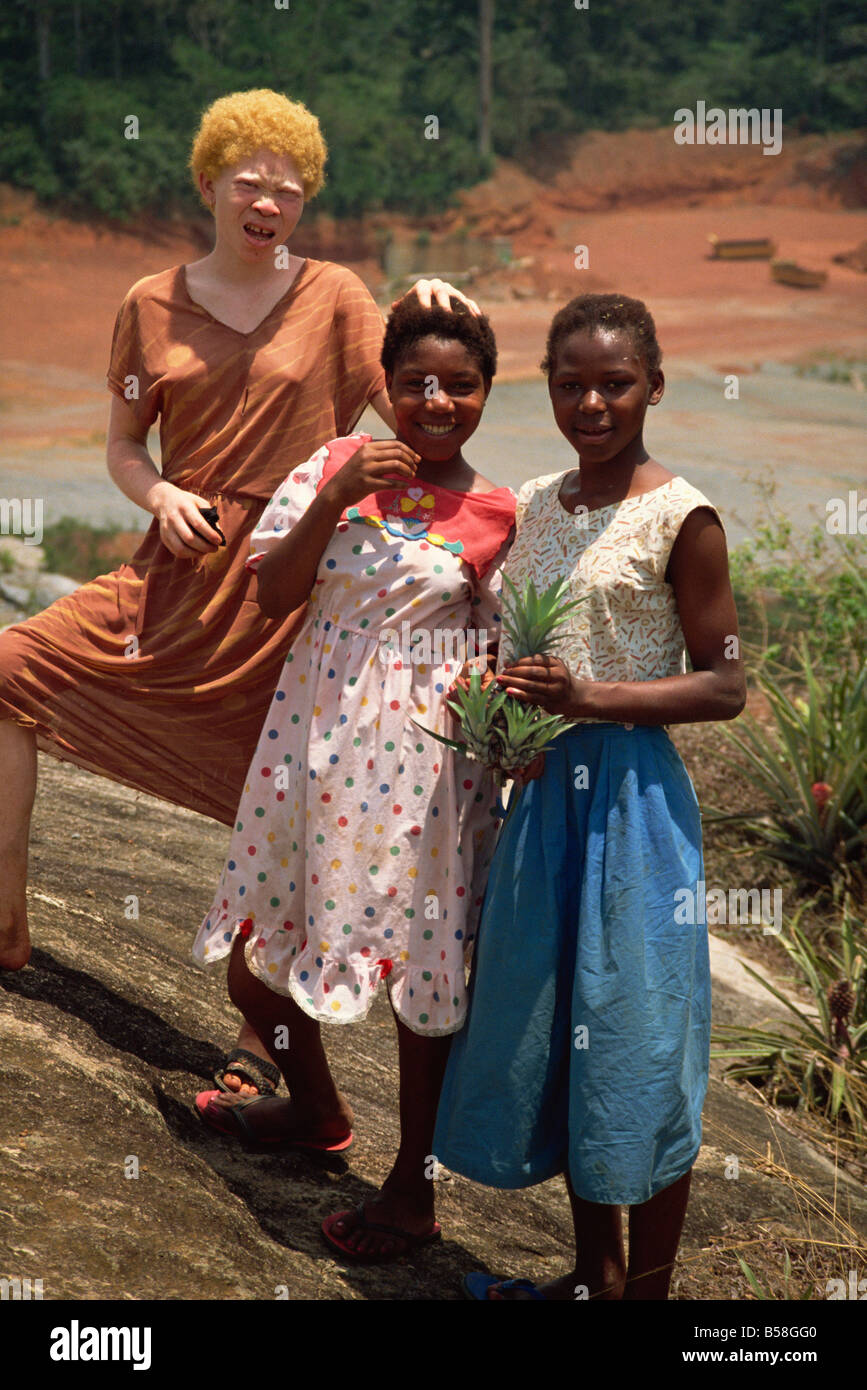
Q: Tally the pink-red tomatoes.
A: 0